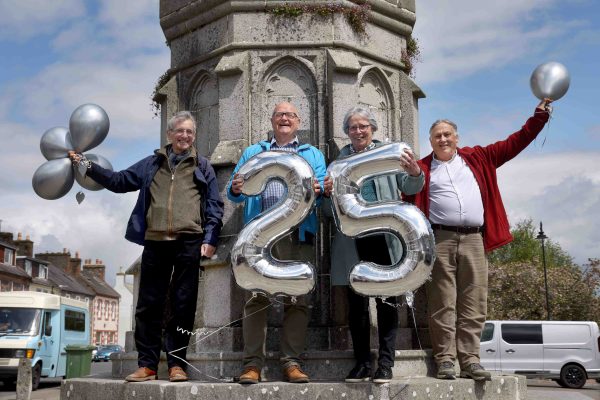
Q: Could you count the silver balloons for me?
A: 7